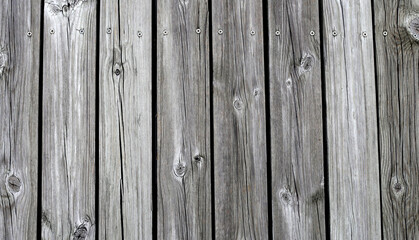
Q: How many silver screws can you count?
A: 14